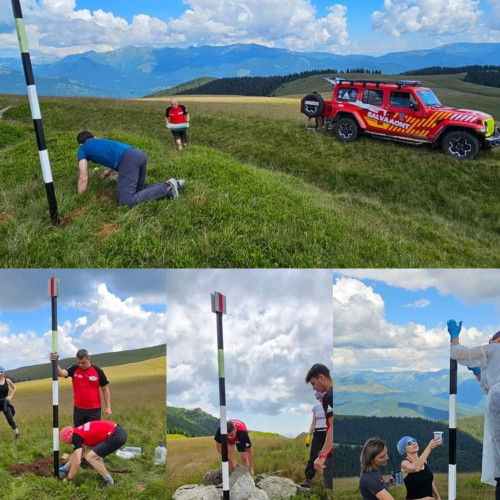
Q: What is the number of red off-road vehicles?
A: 1